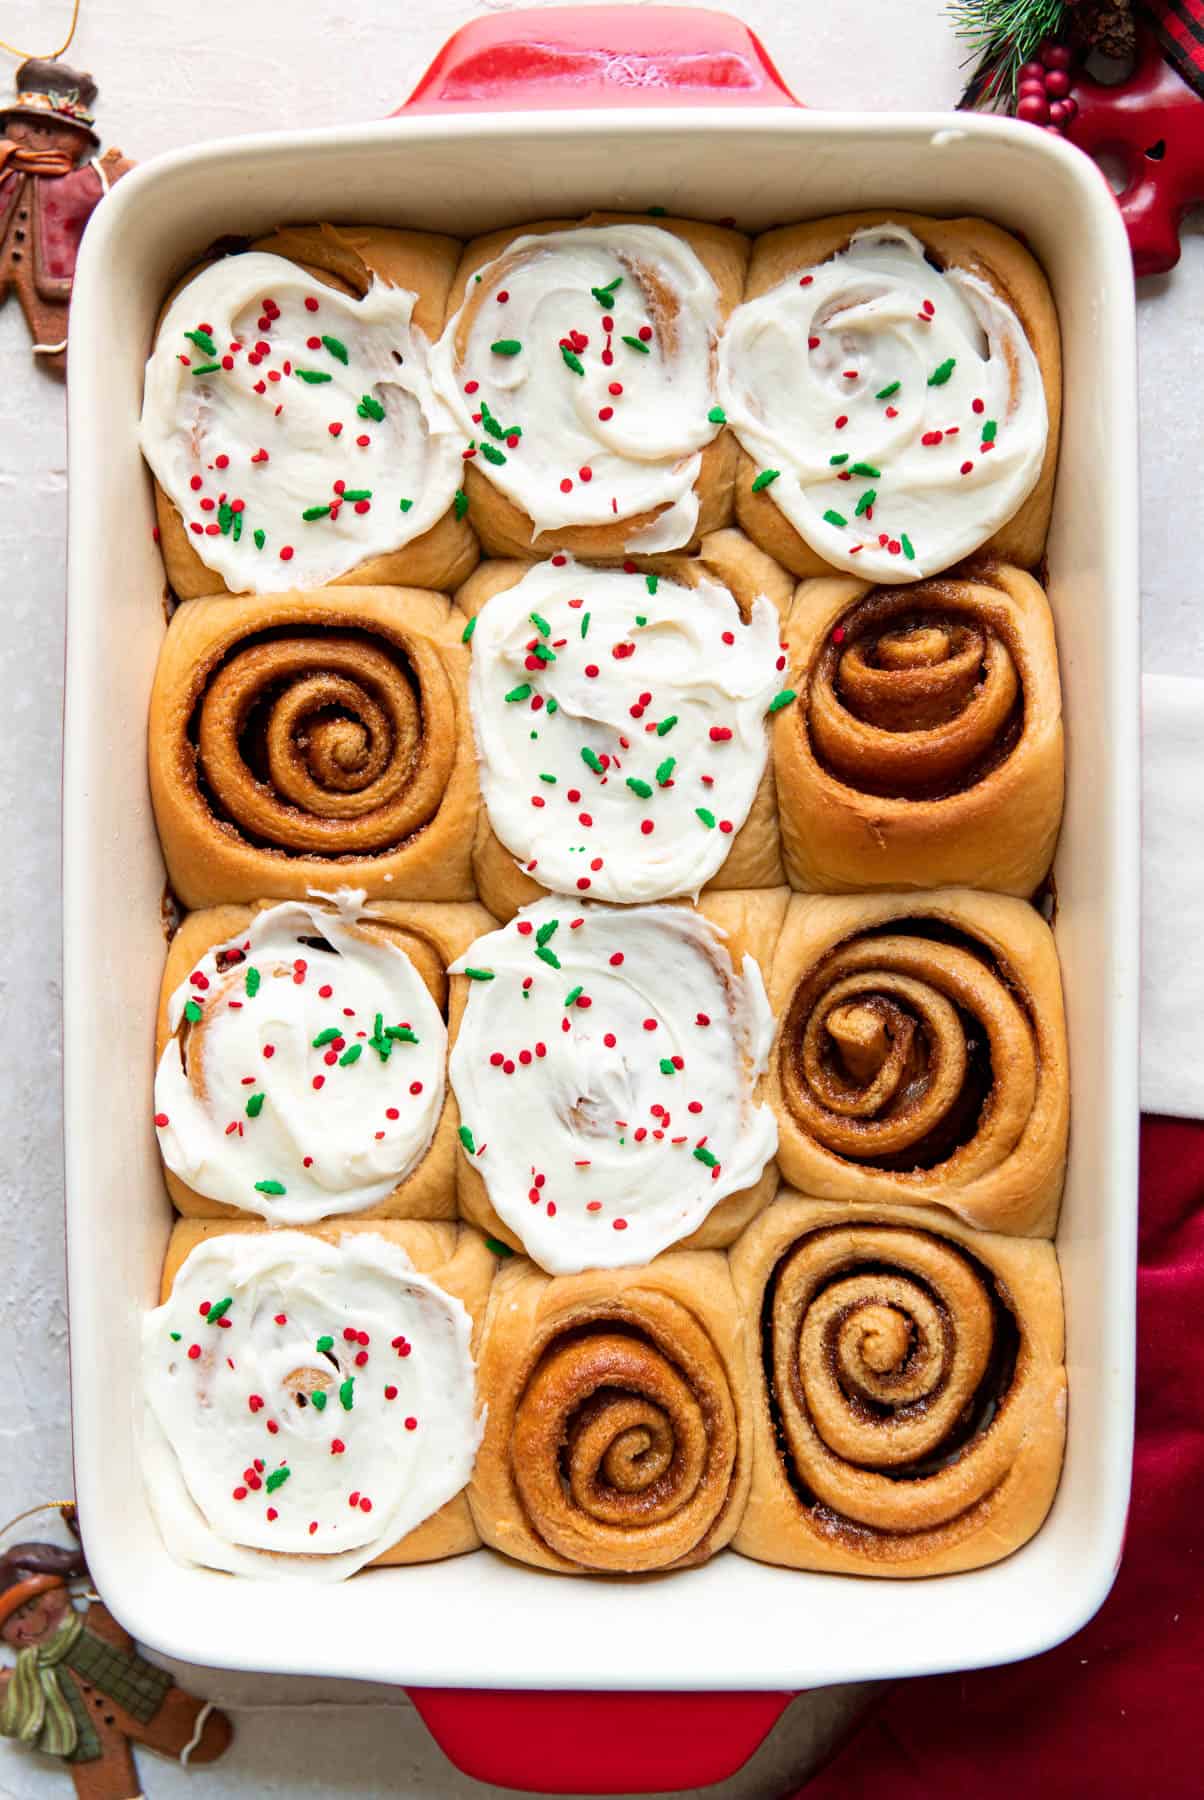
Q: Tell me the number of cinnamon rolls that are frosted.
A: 7